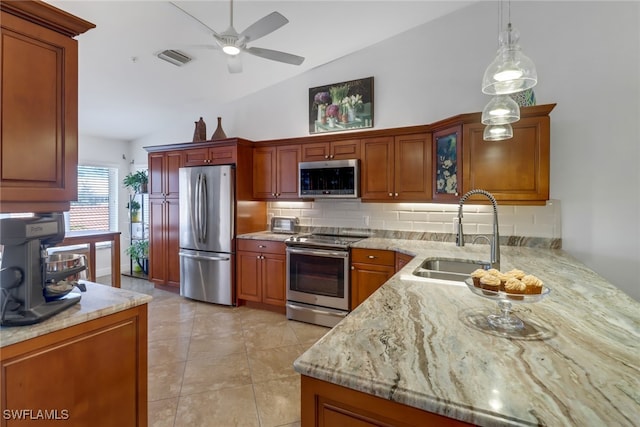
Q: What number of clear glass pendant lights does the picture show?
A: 3